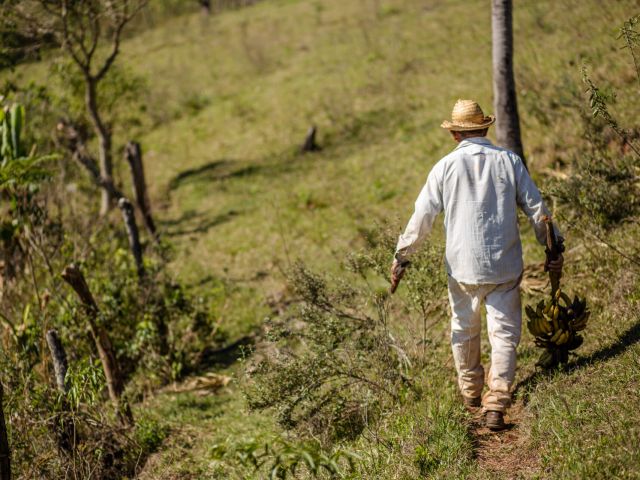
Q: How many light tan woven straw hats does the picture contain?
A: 1